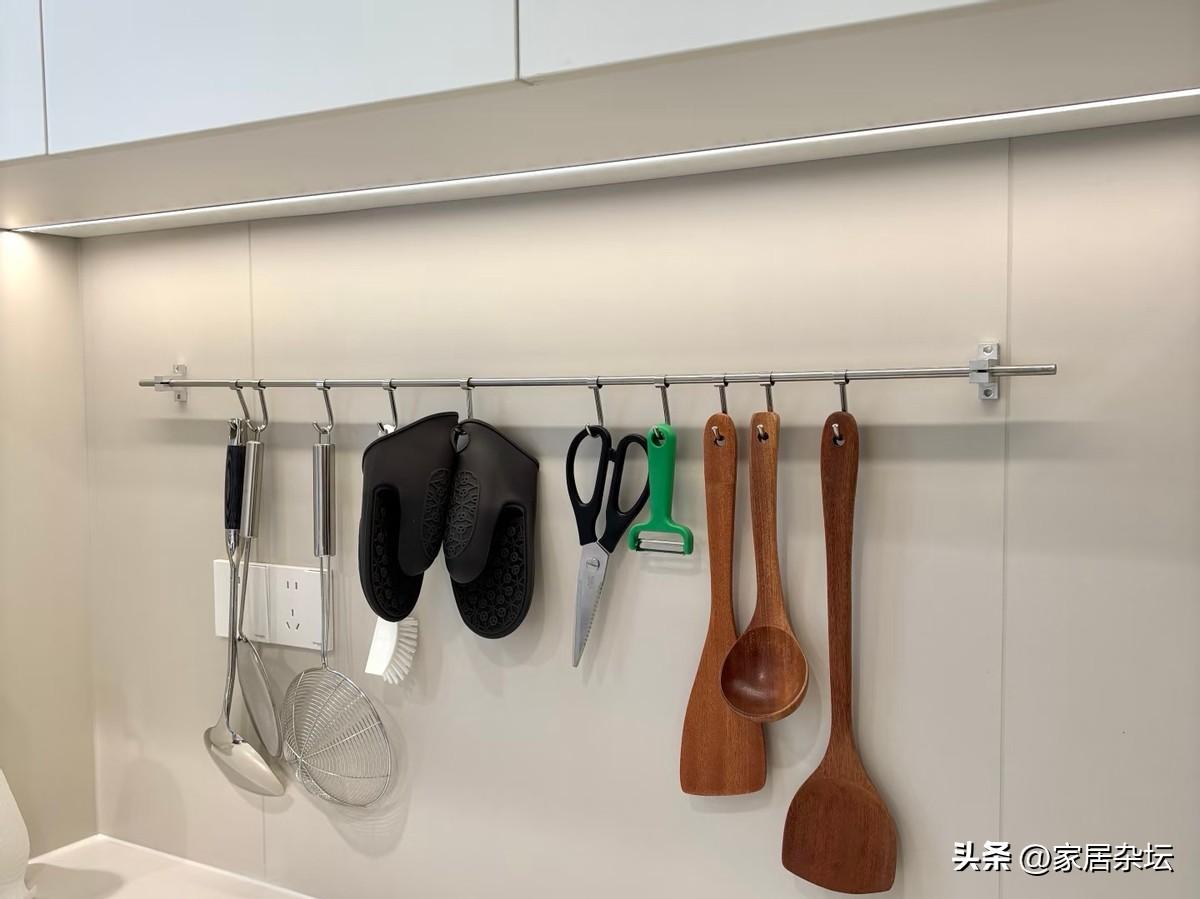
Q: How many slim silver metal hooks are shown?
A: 10